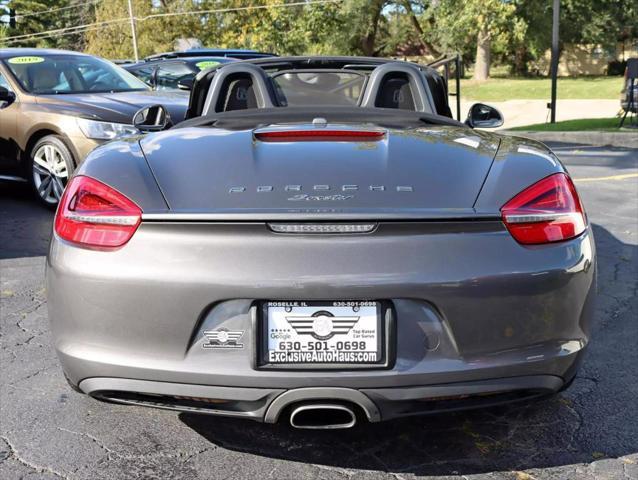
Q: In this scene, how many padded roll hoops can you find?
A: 2